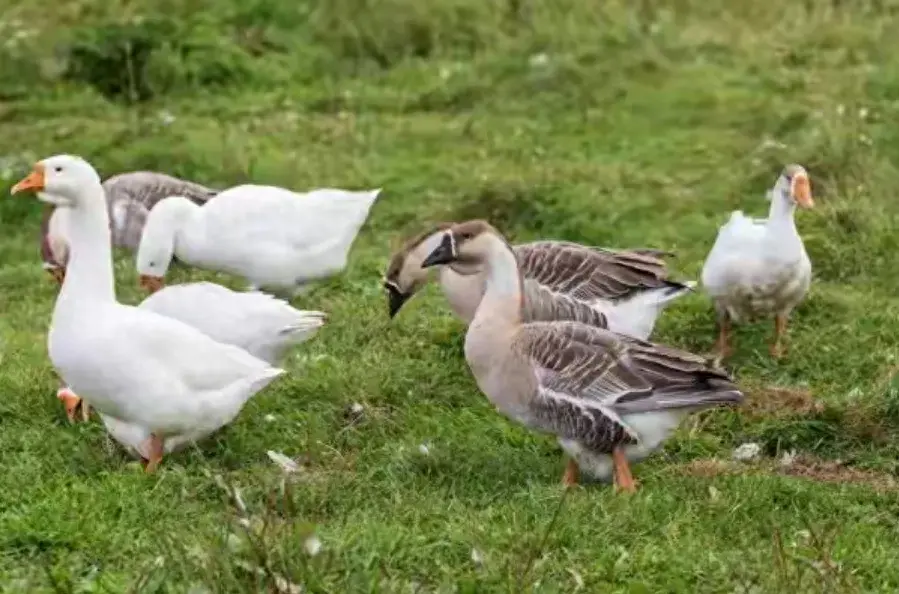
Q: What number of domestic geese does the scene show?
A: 7